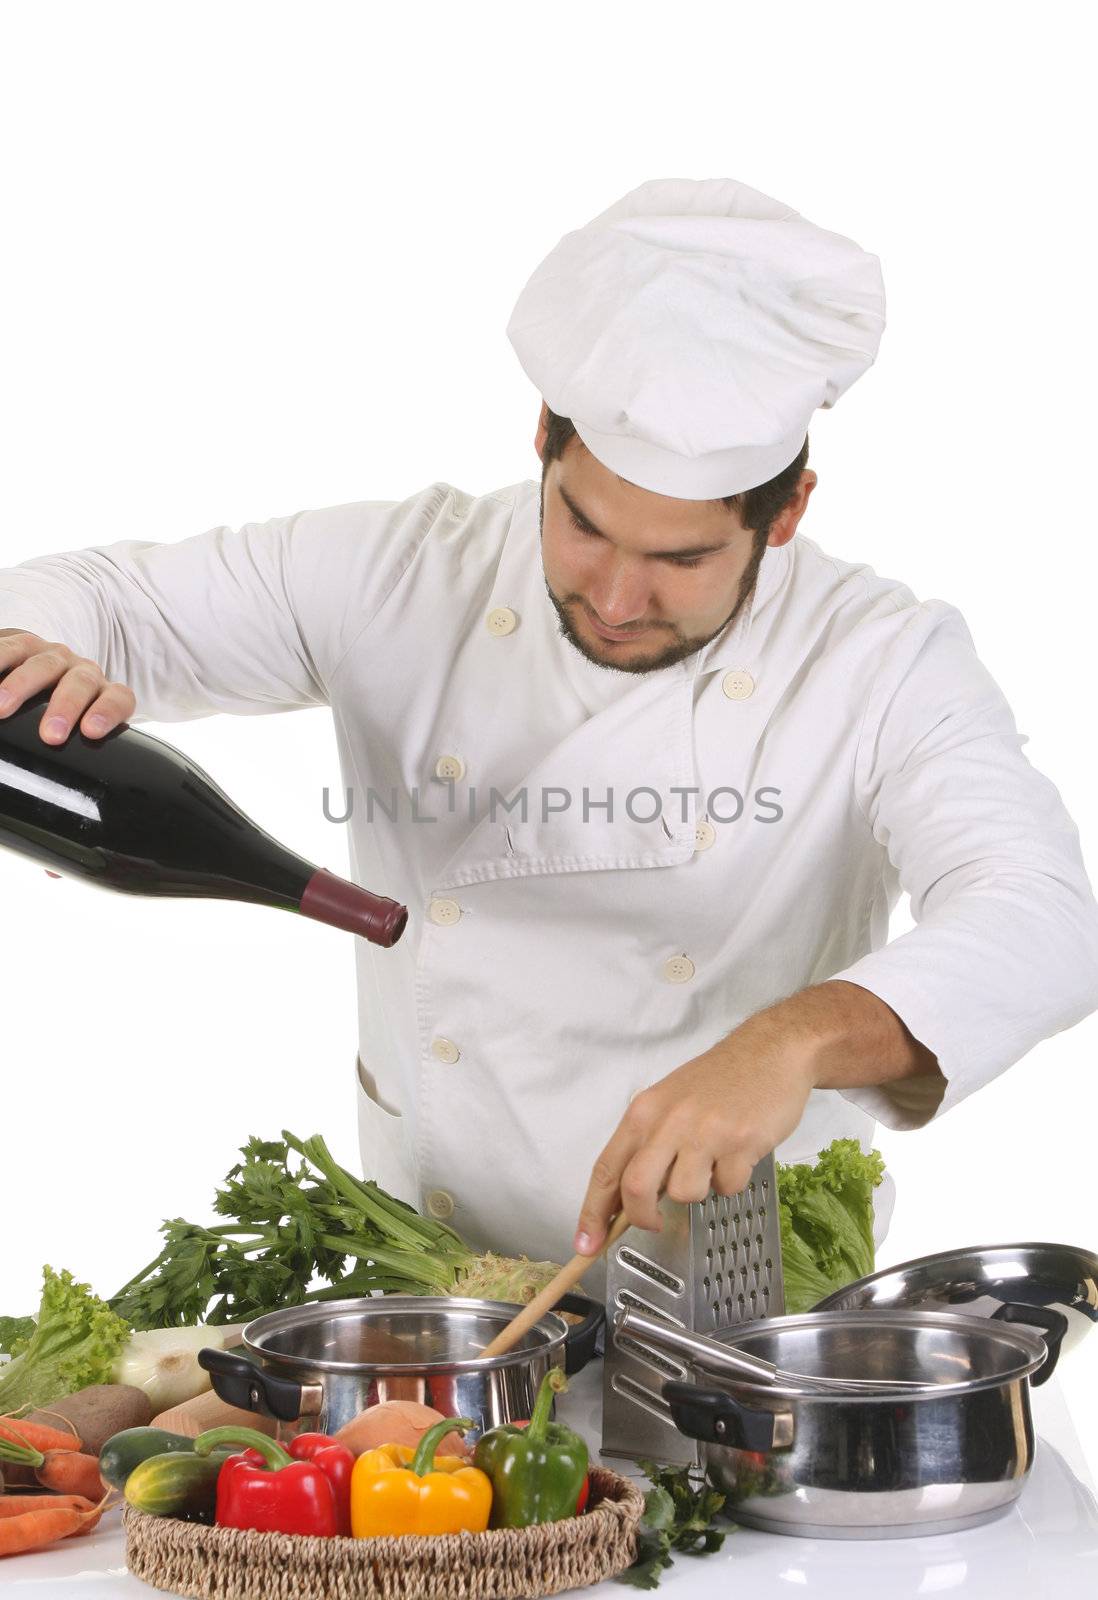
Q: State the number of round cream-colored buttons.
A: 8